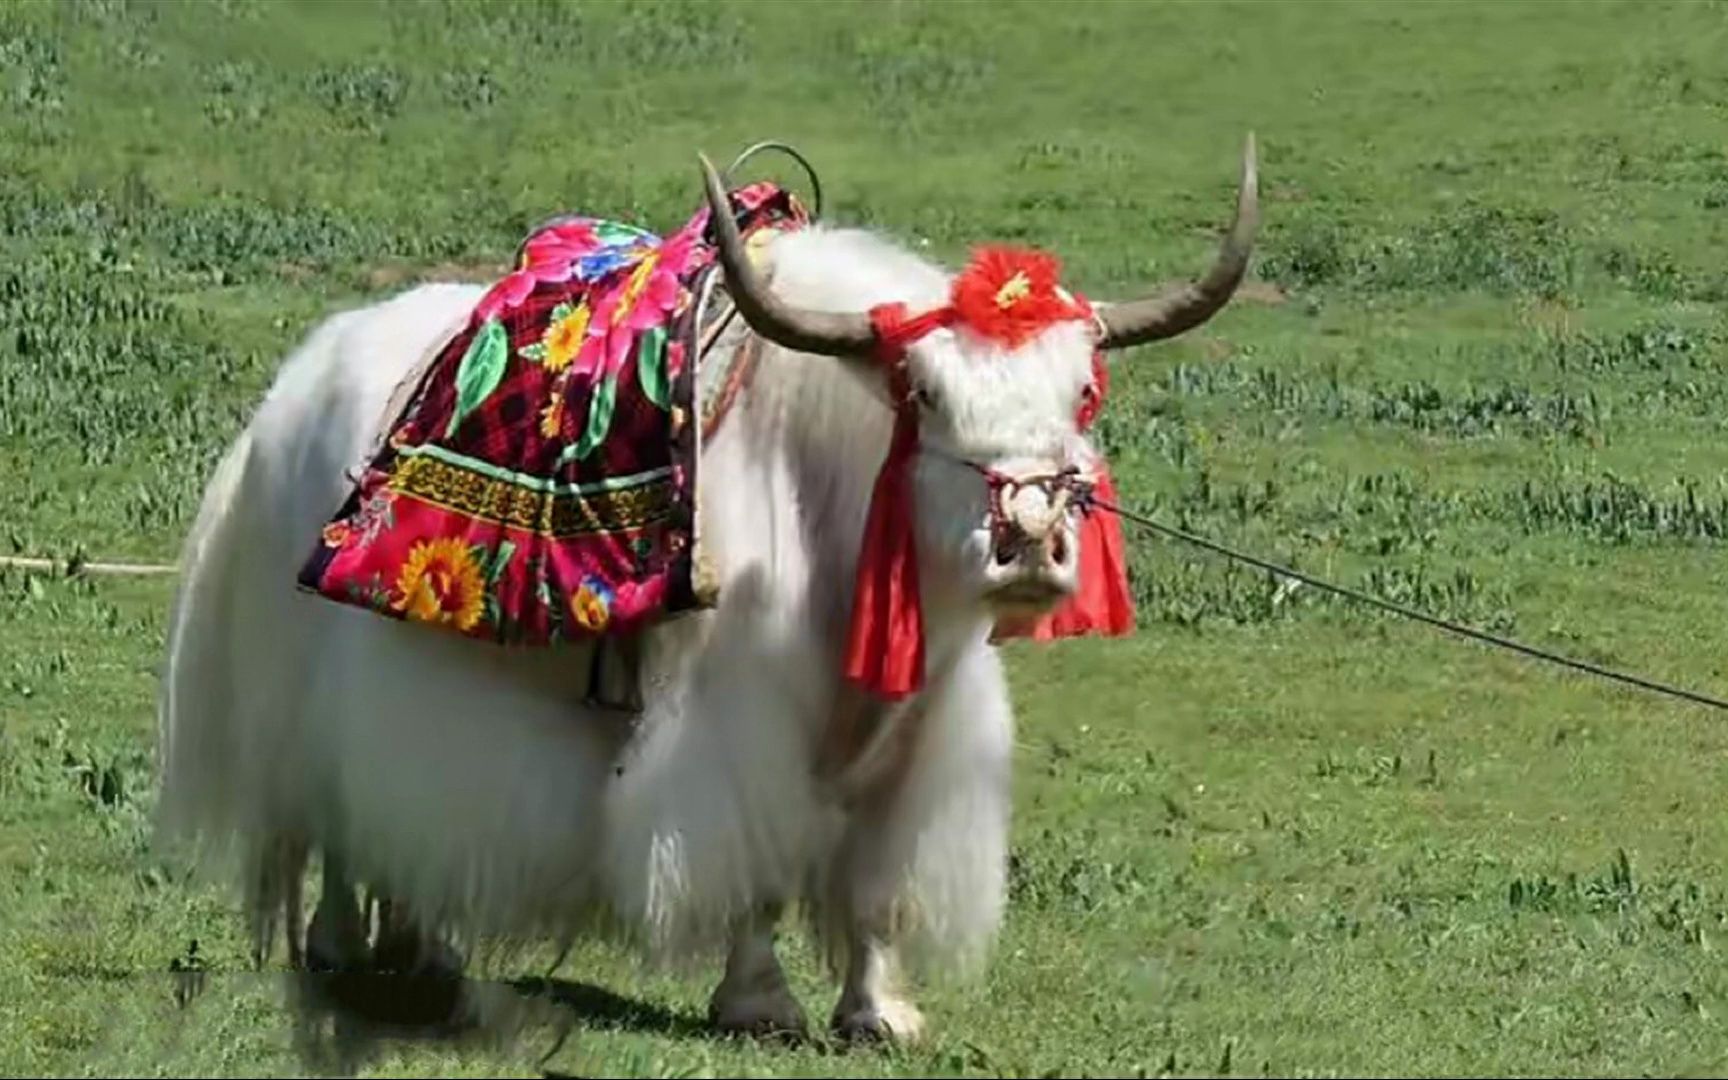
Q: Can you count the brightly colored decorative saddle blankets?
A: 1